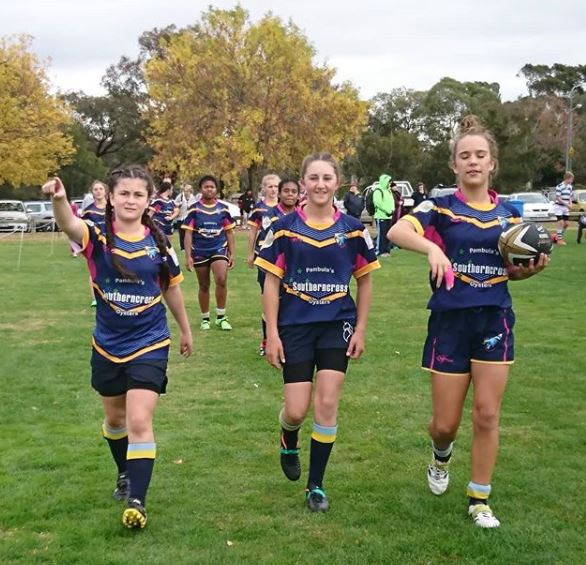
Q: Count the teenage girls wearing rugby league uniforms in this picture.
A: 8